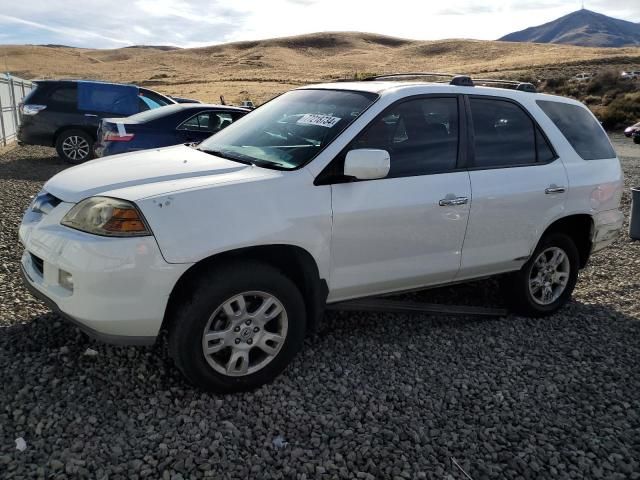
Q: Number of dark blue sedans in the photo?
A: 1